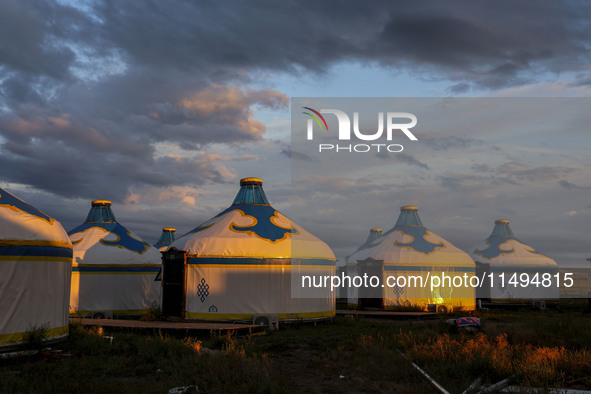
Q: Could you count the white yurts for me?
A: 7